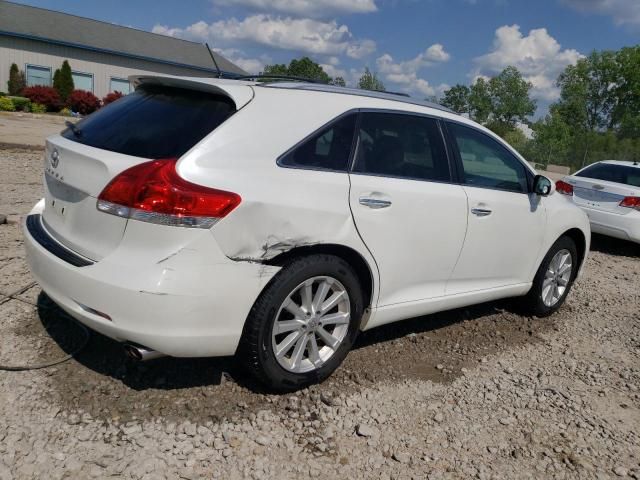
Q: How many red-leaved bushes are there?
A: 3